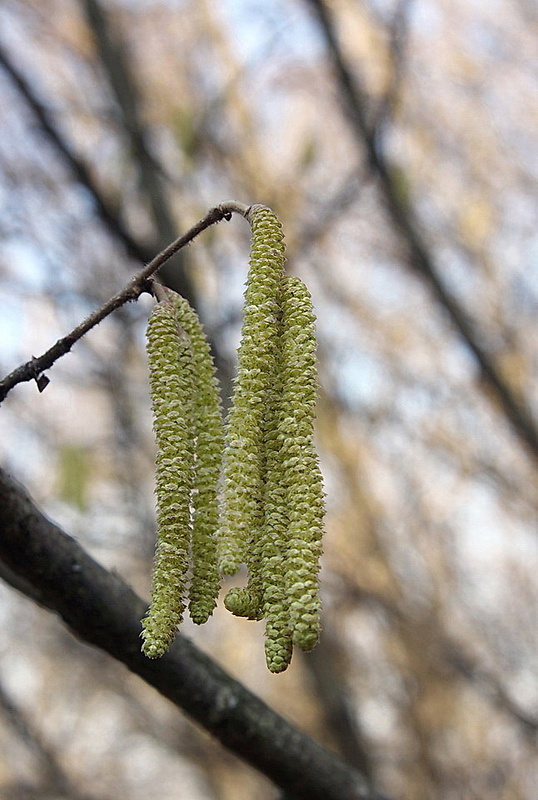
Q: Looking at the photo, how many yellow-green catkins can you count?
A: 6